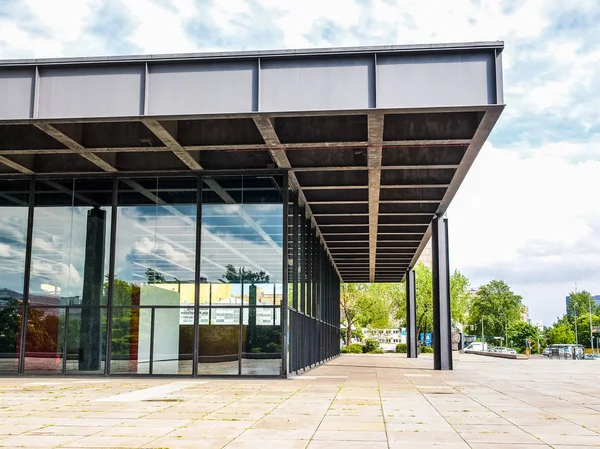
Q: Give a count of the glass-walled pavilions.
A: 1